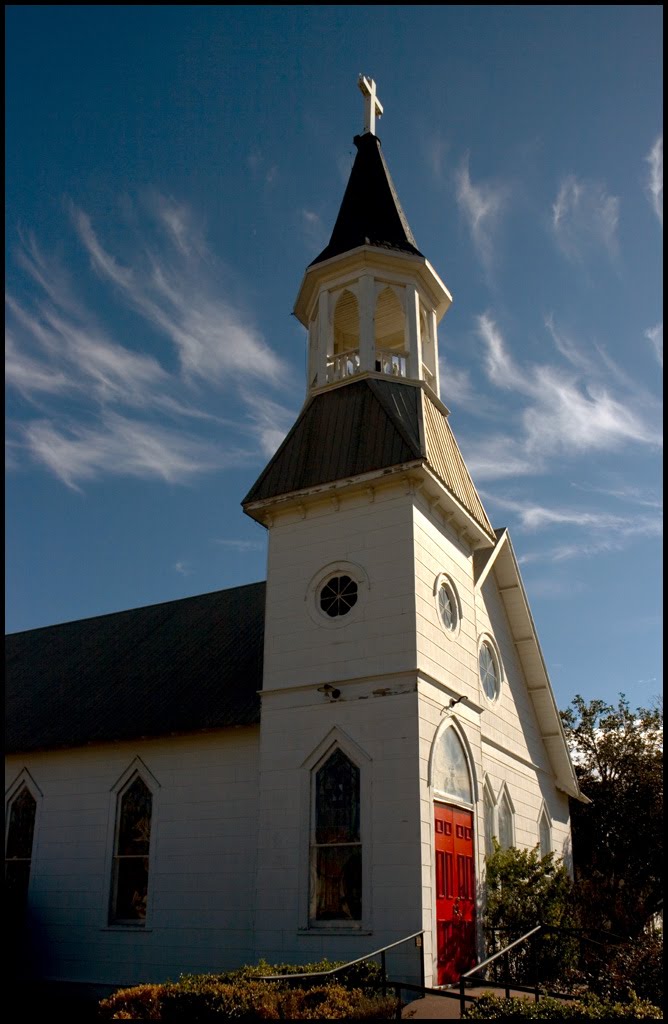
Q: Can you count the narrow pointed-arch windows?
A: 6